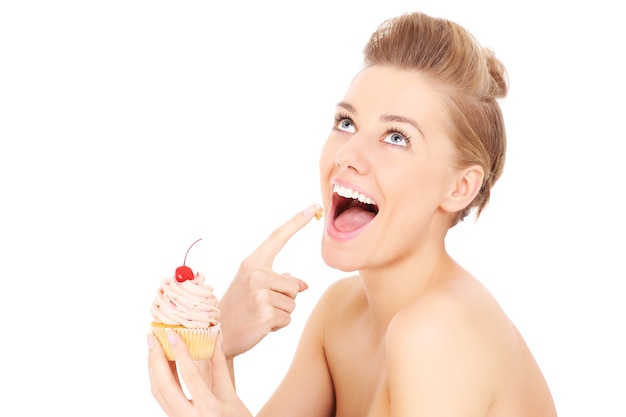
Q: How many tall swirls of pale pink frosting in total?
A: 1